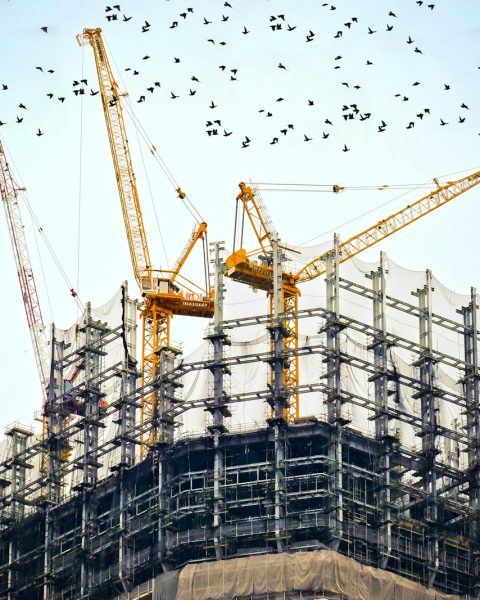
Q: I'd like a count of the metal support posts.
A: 11